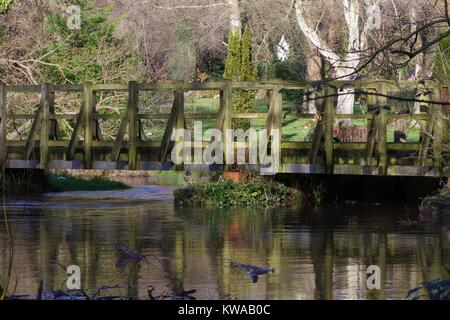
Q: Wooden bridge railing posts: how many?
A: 10